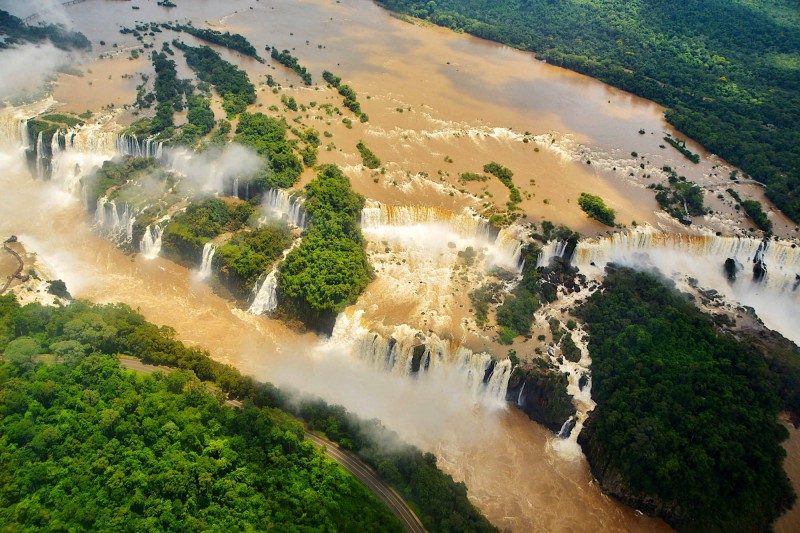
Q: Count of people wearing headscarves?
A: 0